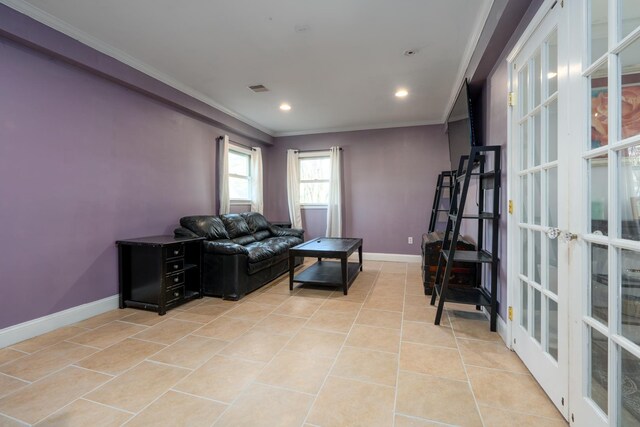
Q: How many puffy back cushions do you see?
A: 3